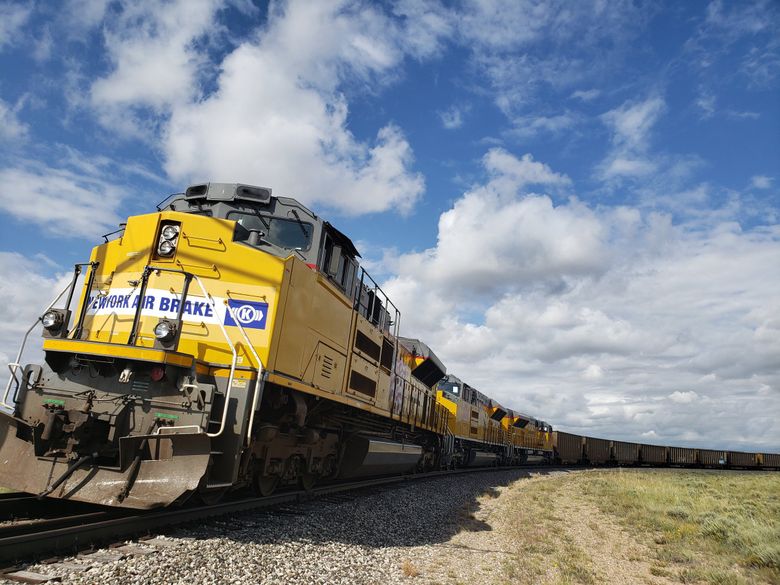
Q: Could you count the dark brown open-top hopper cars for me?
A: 8